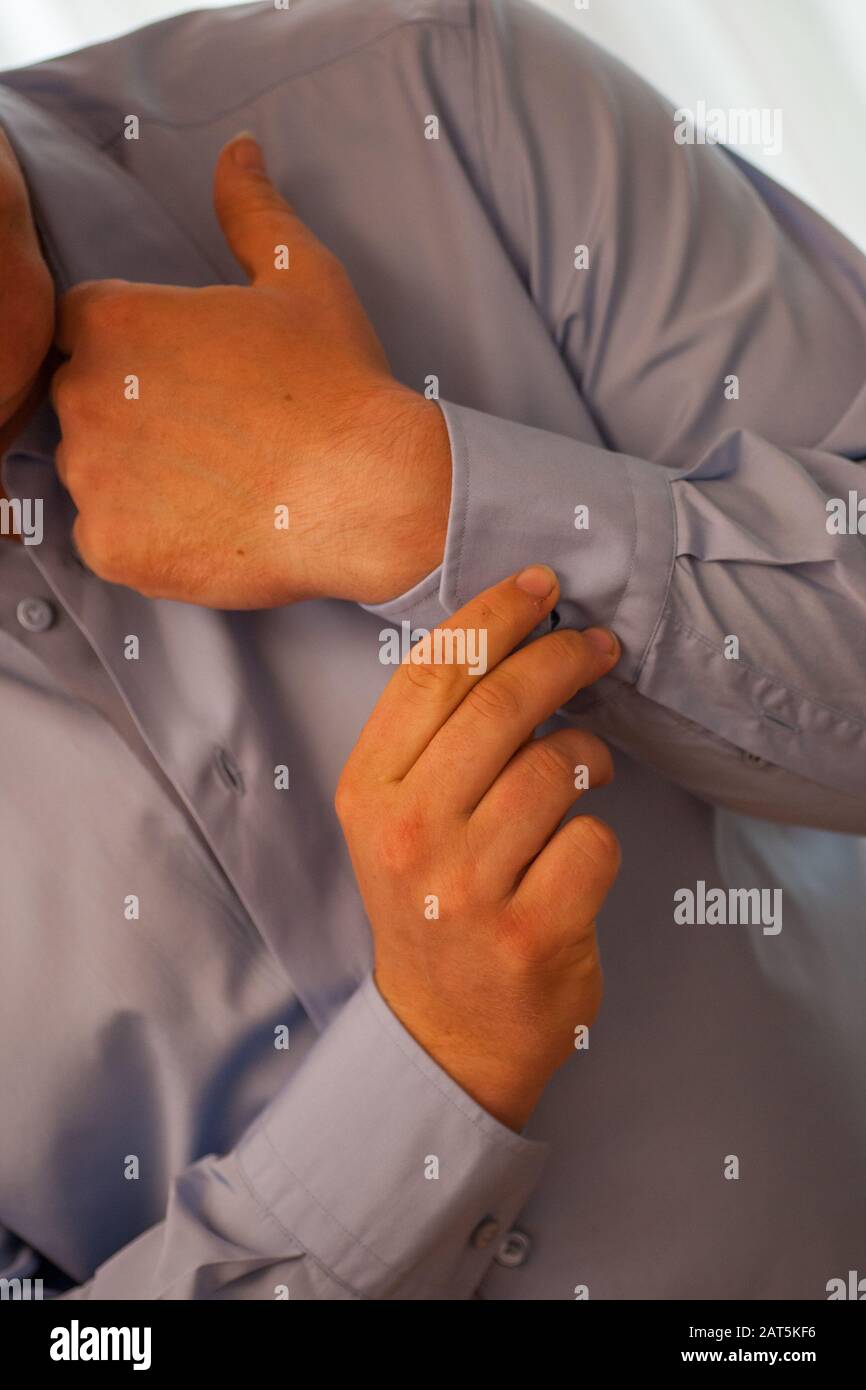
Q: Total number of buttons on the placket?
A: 1